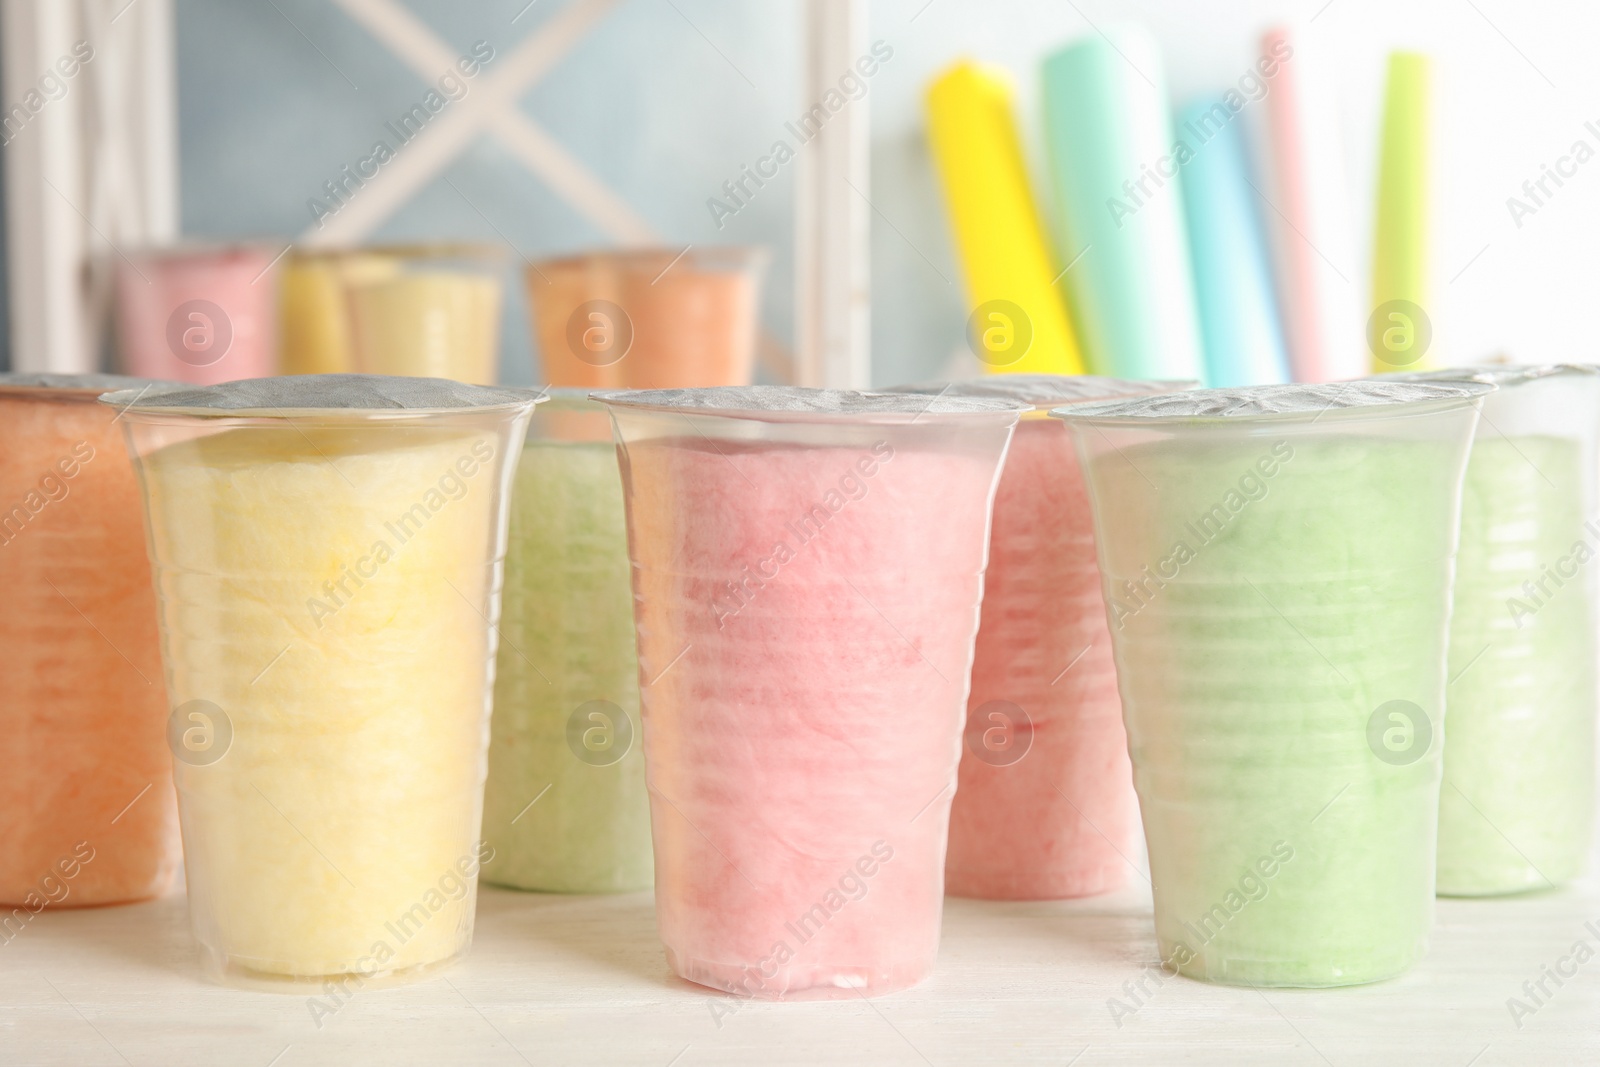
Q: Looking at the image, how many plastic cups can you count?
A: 12